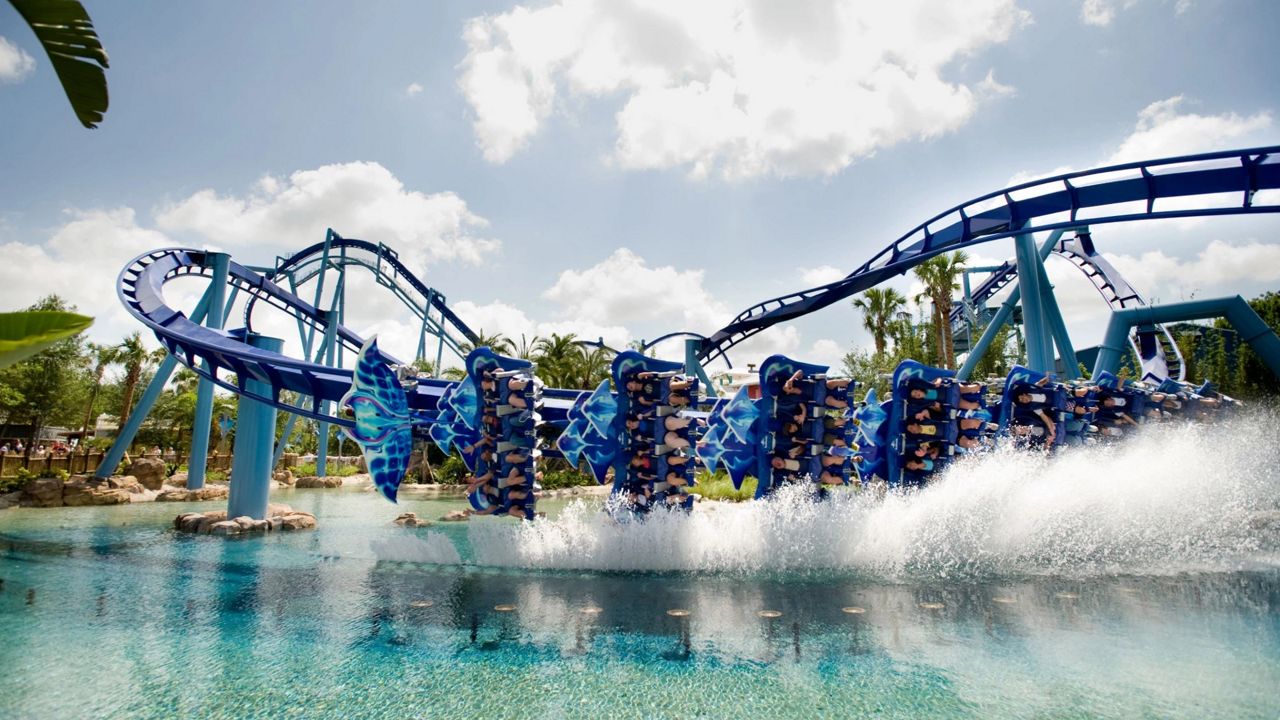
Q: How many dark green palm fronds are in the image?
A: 1